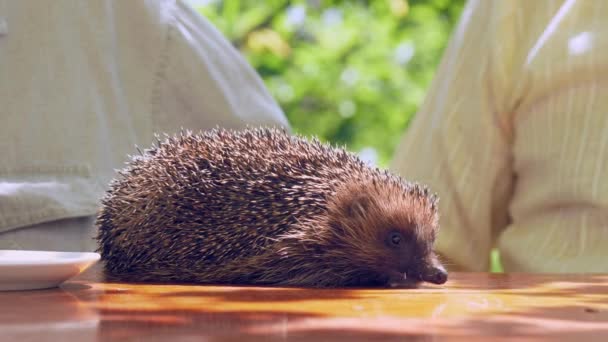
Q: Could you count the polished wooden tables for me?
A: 1